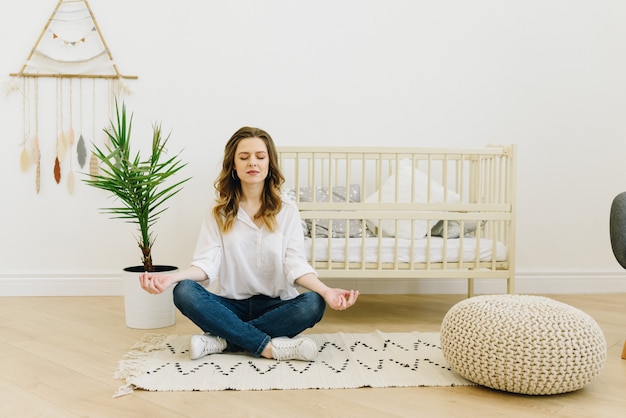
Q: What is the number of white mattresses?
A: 1